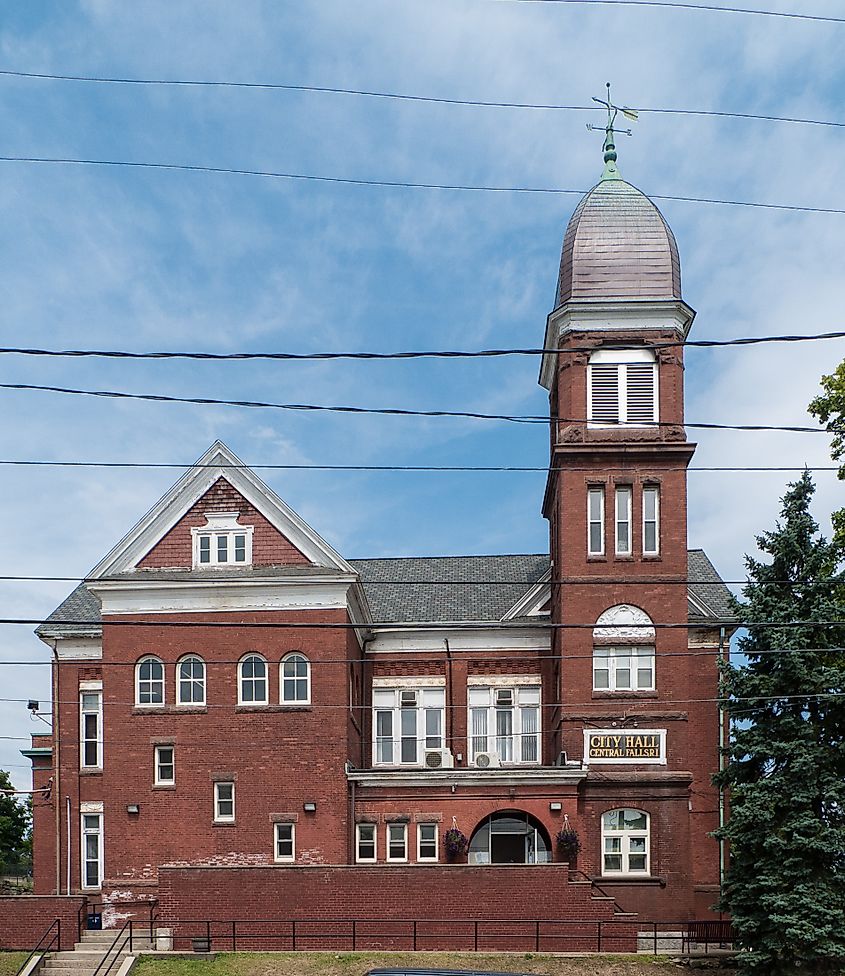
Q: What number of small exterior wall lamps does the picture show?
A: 3